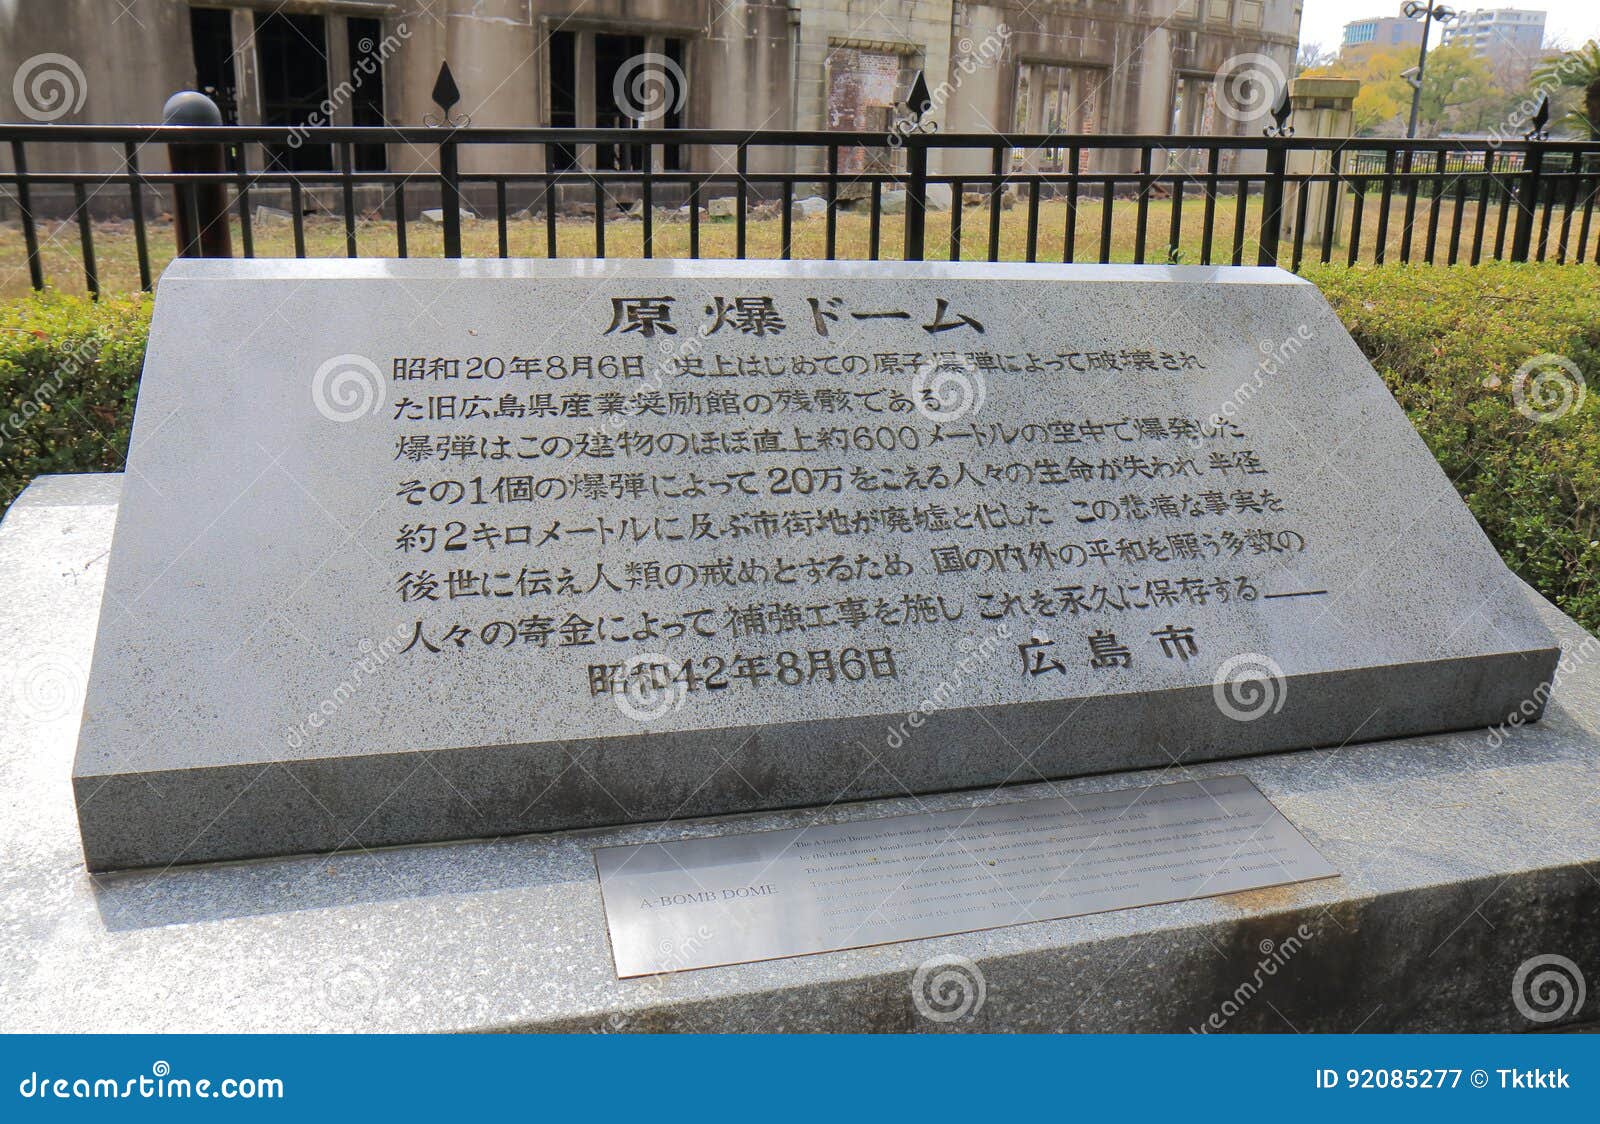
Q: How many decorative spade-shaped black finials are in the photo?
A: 4